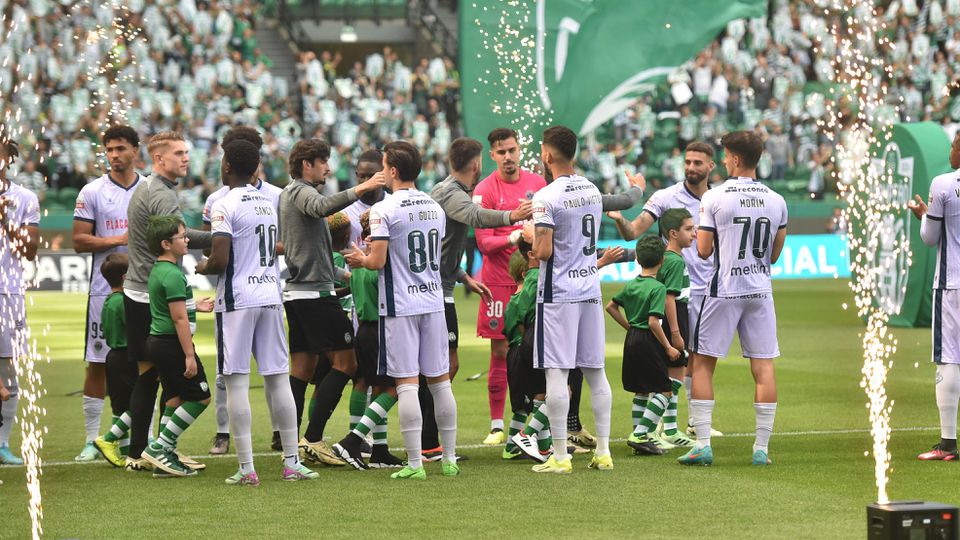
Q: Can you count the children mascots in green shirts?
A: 8